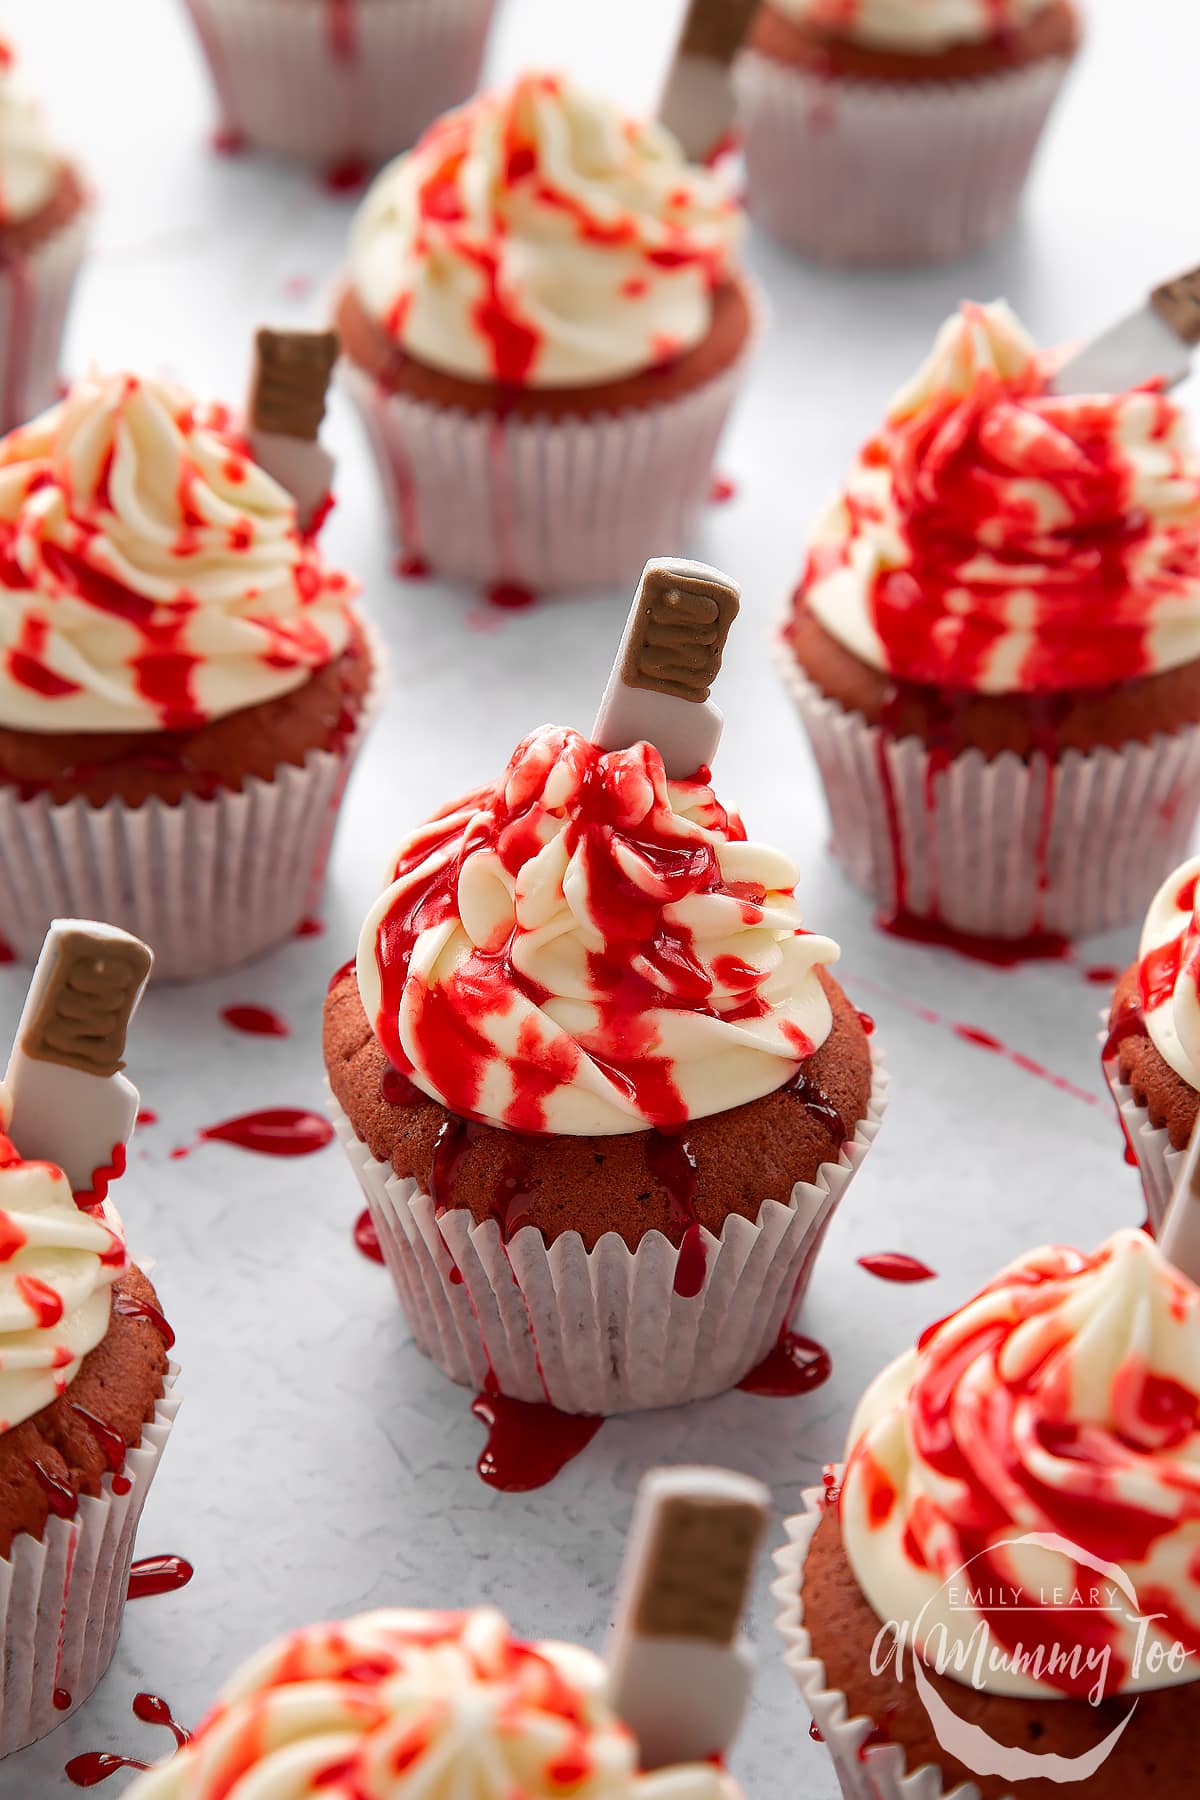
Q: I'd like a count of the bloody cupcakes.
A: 11